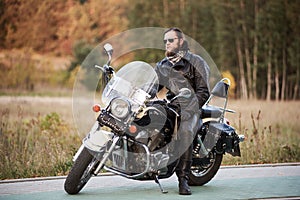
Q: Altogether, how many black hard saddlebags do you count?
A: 1